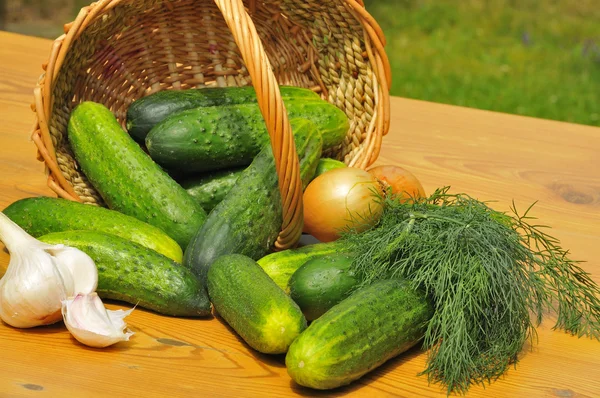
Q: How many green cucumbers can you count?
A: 11